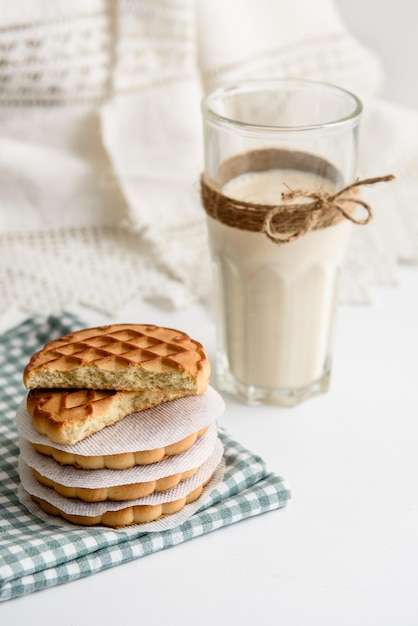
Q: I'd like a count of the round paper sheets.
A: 4